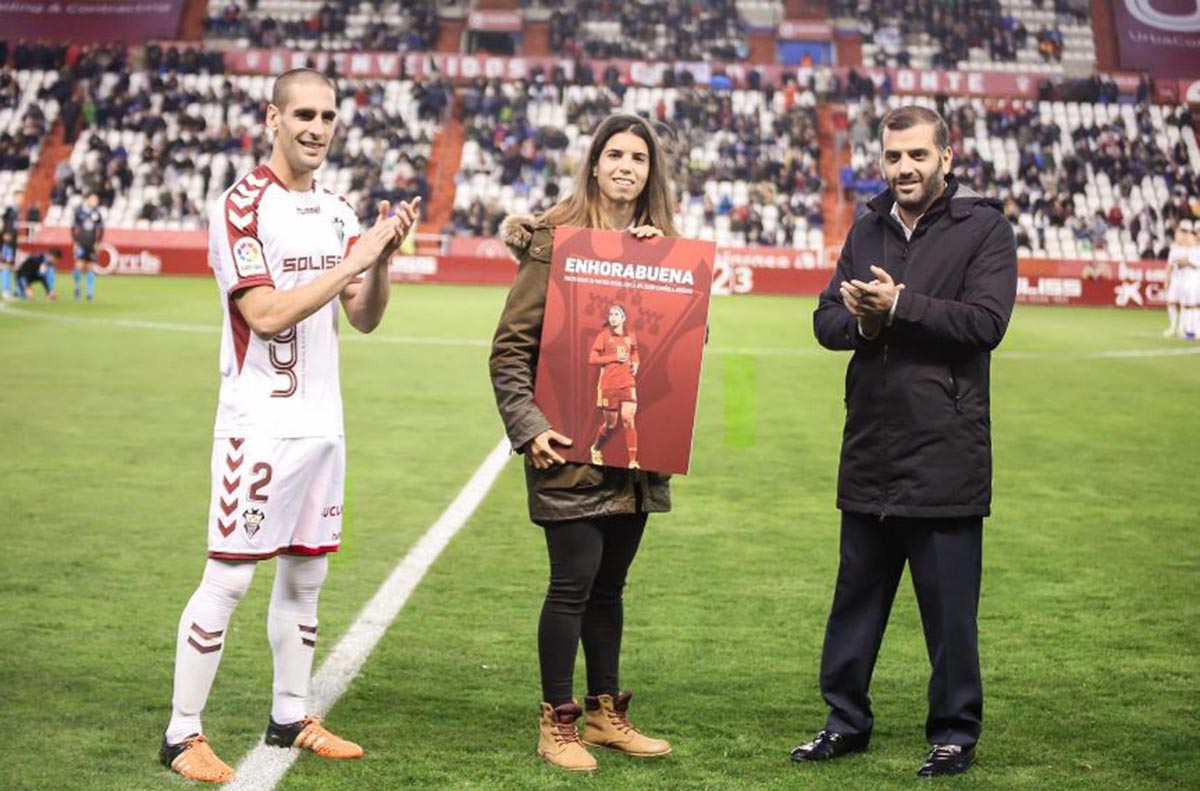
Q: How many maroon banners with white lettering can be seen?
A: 2